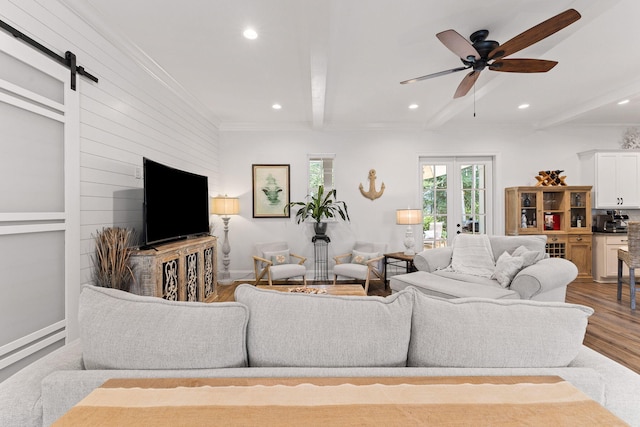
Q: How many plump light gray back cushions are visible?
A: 3